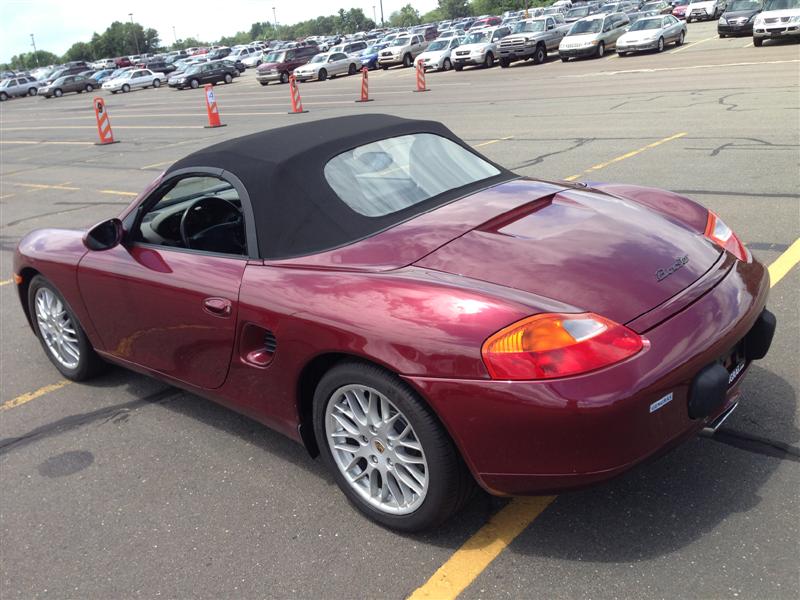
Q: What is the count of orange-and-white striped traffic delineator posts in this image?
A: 5